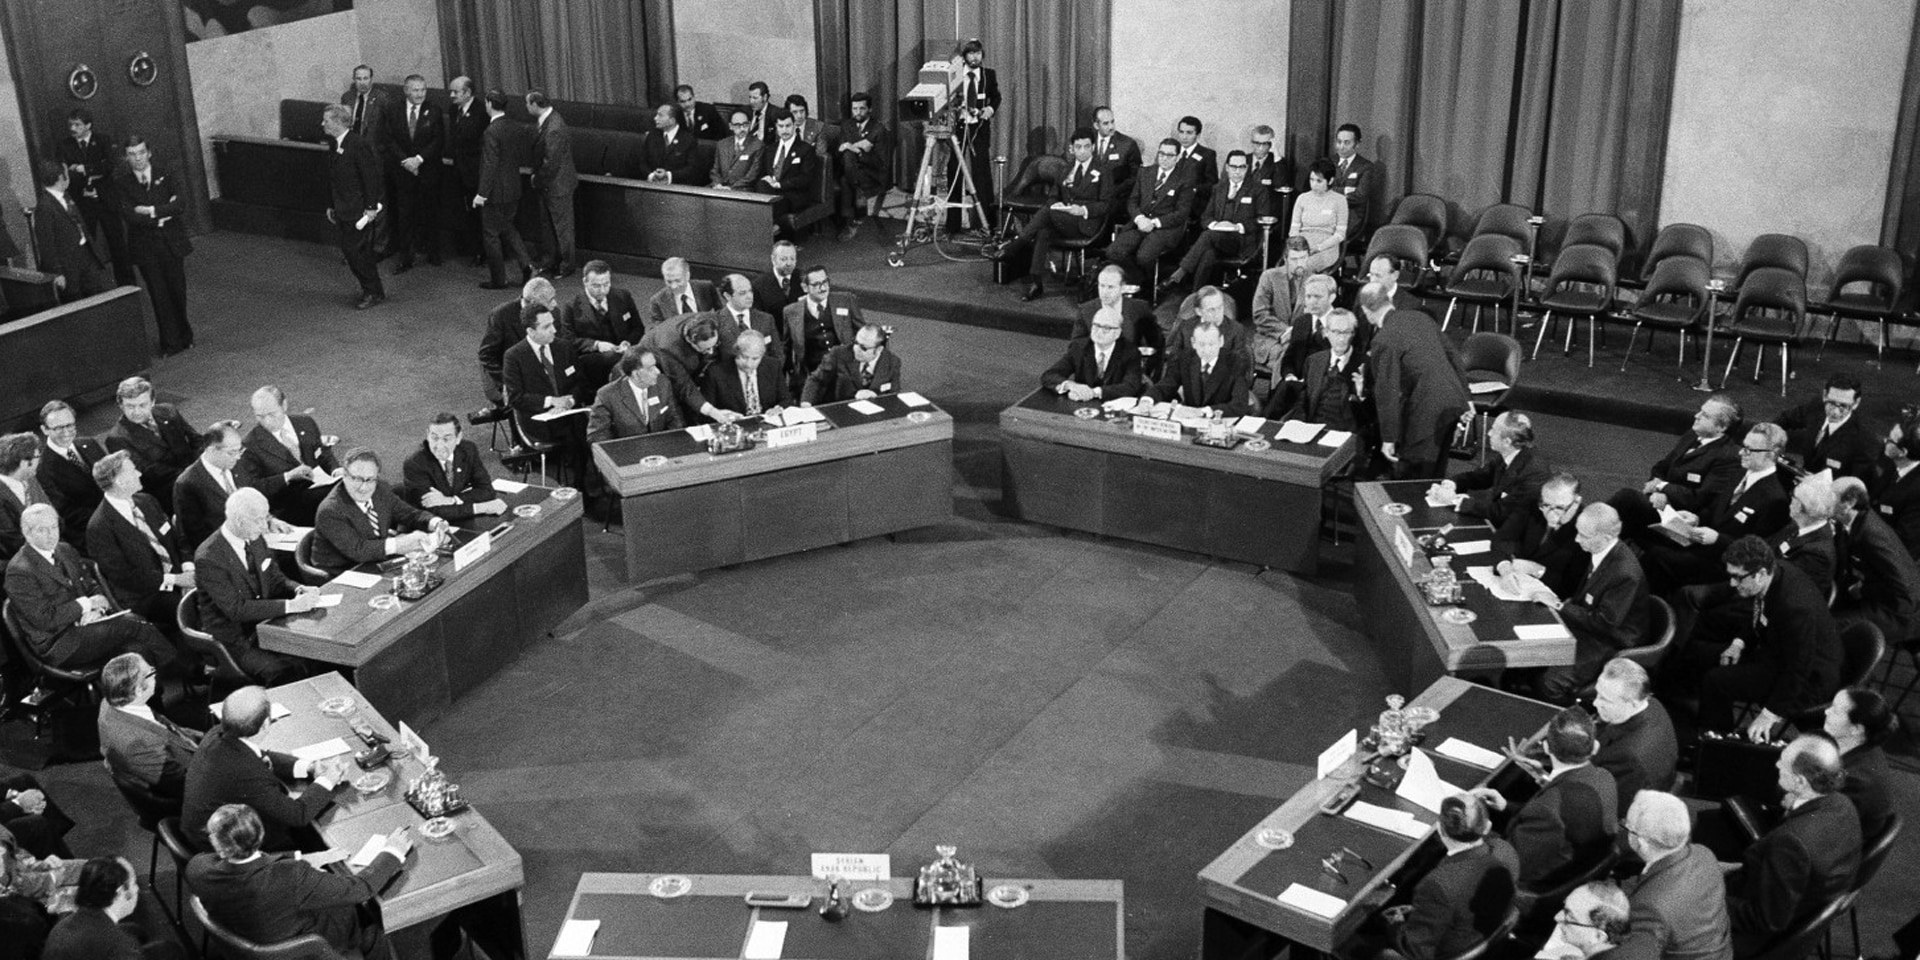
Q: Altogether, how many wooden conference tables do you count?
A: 7